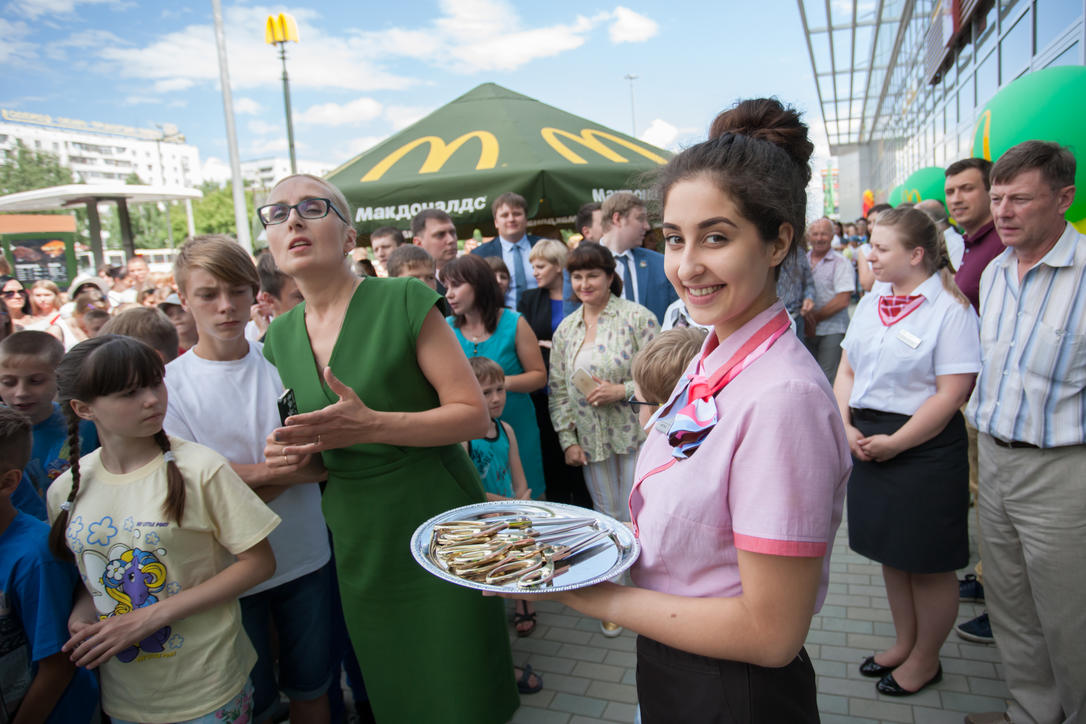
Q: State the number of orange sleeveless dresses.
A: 0